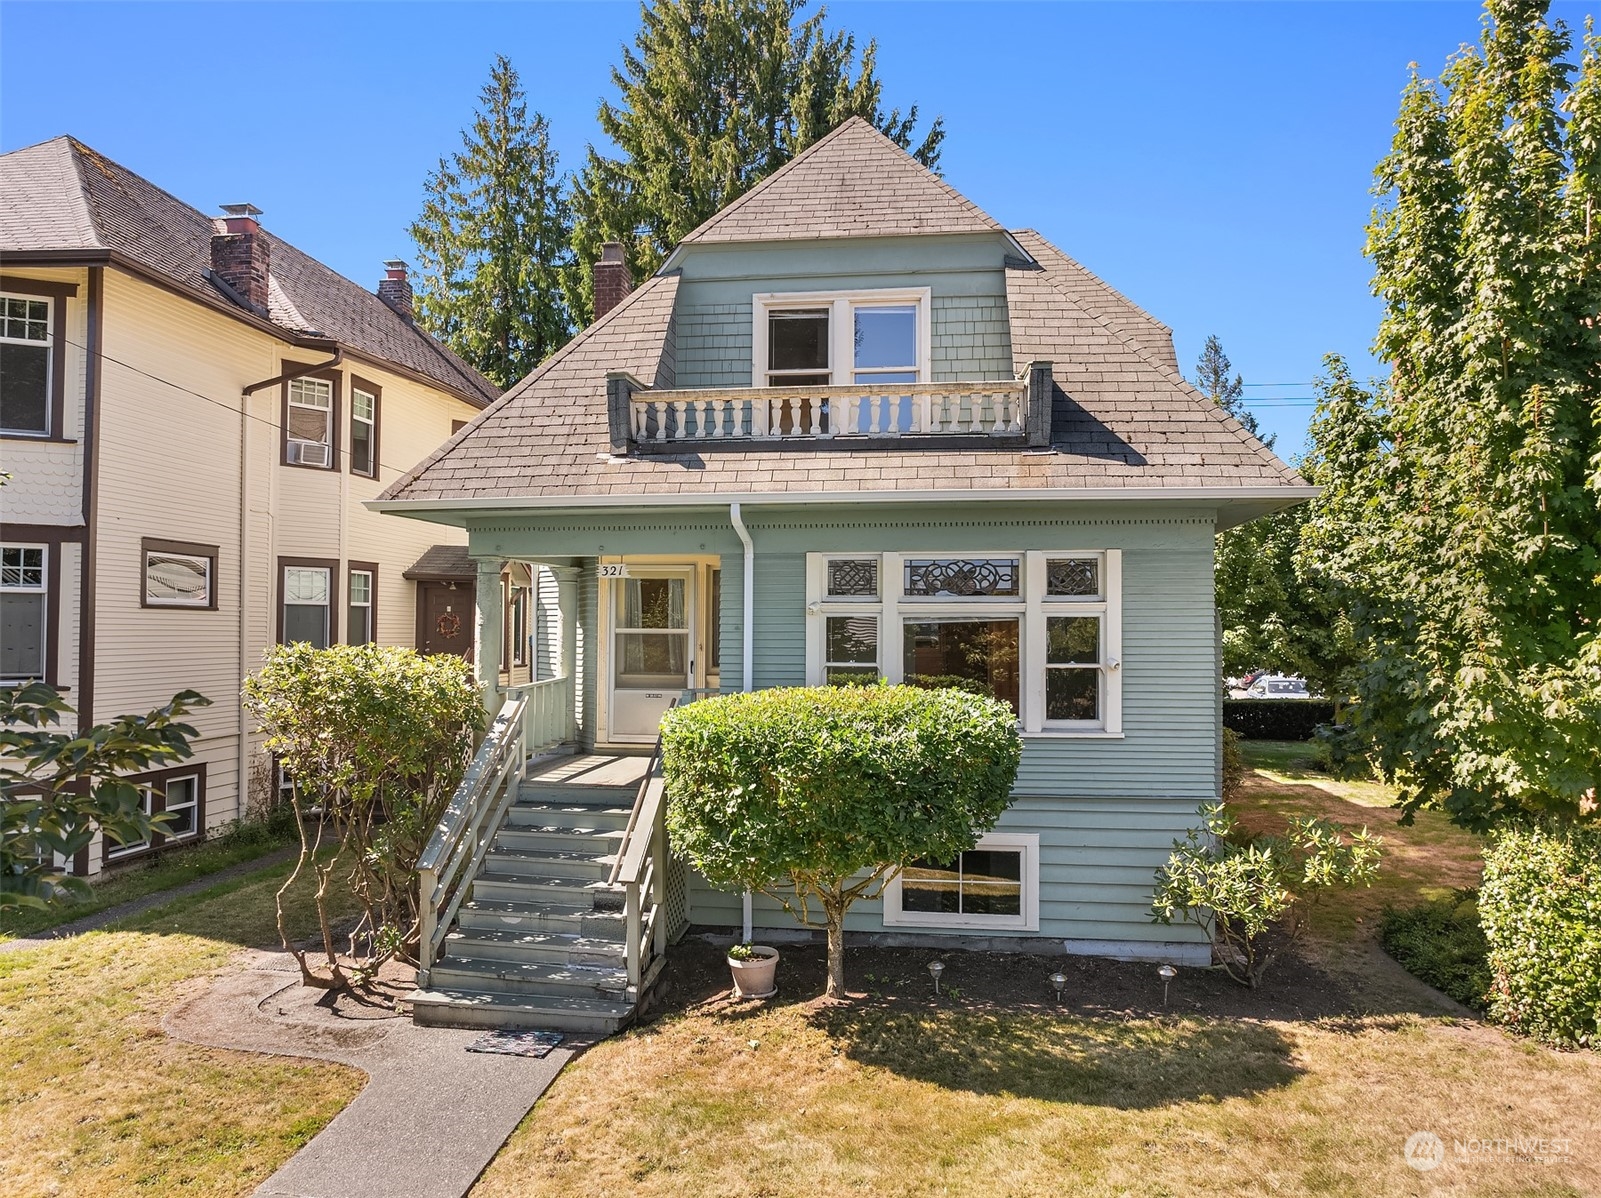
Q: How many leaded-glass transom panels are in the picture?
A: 3